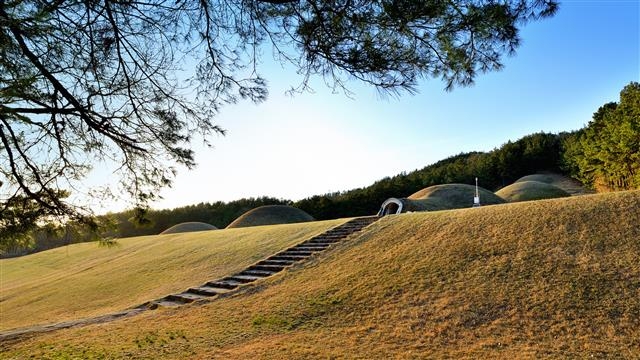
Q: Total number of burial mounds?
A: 5